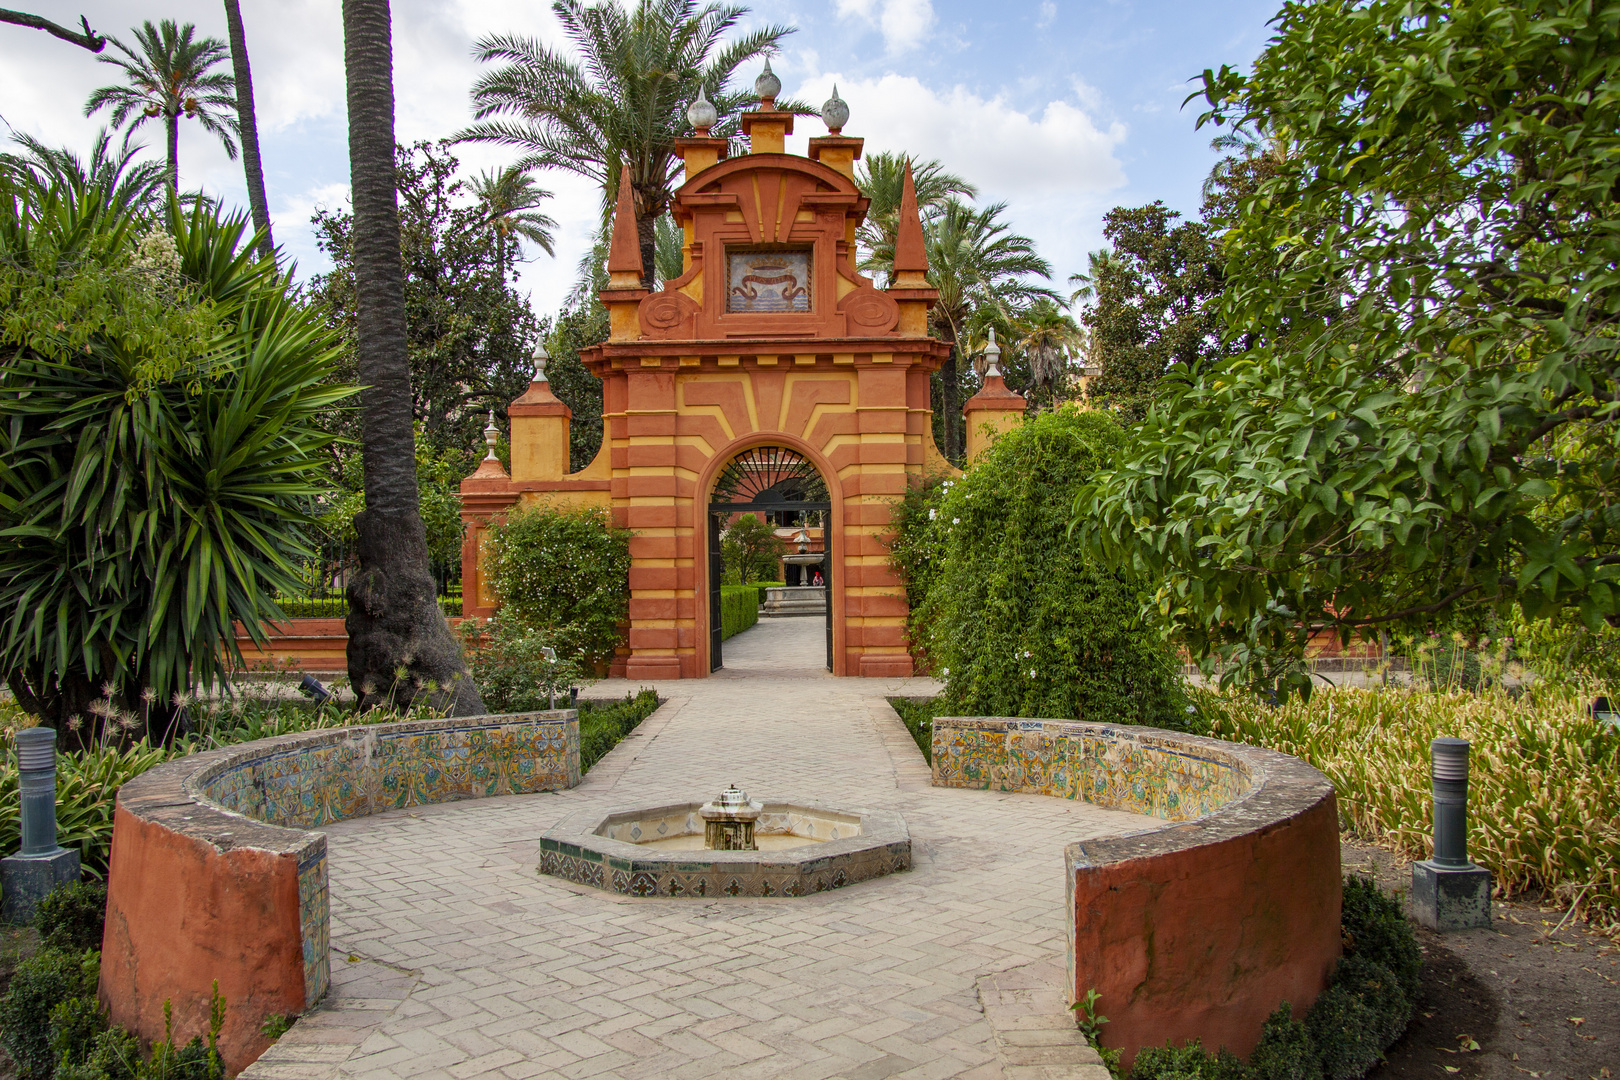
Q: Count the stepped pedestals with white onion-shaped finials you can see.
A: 3